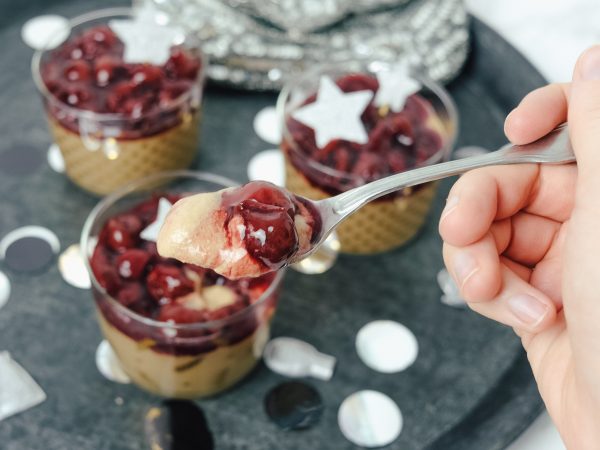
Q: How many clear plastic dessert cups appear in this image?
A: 3